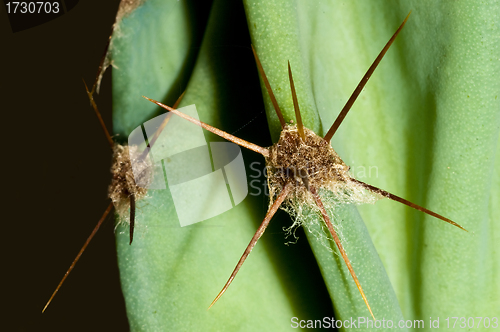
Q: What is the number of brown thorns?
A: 11